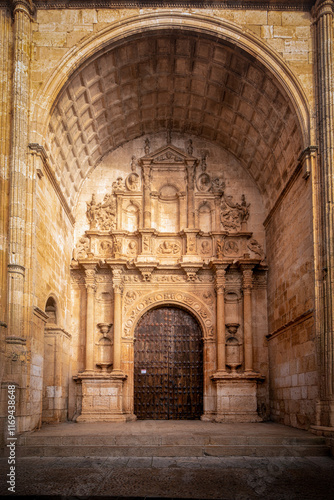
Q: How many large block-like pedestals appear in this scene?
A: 2